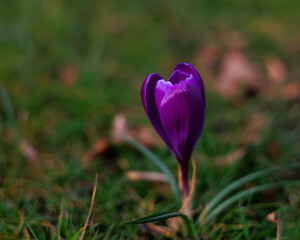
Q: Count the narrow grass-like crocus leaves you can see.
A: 4